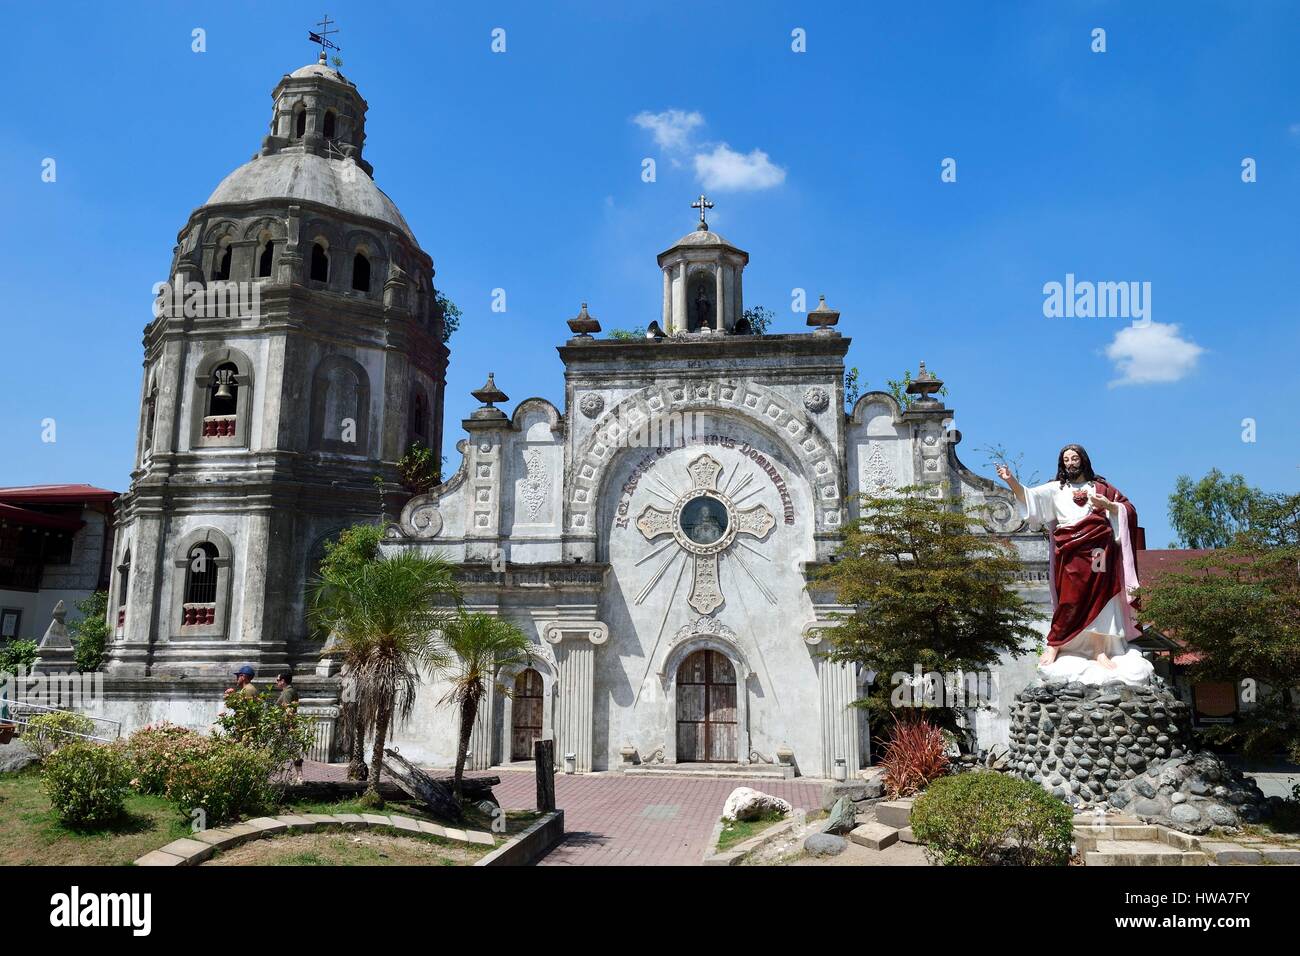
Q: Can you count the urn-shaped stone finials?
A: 4